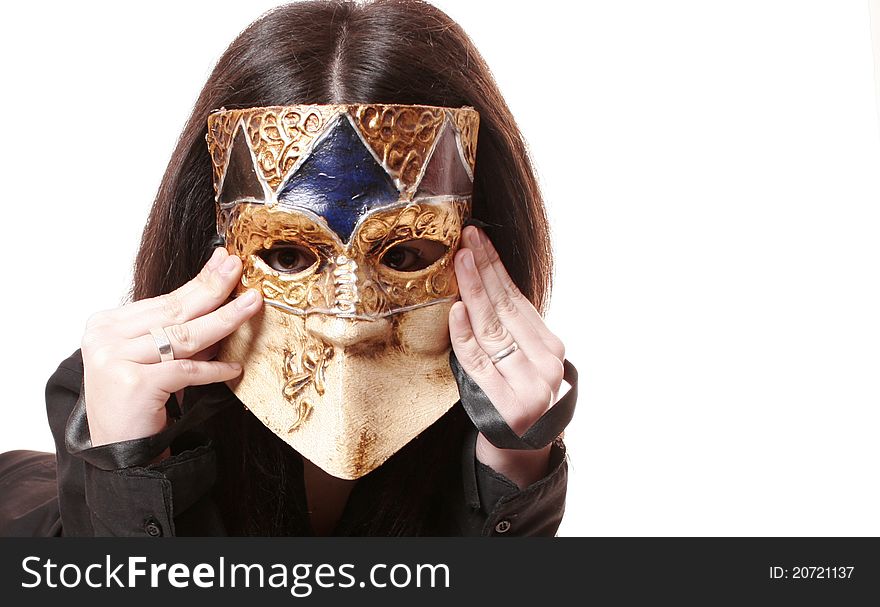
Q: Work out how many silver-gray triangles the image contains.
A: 2